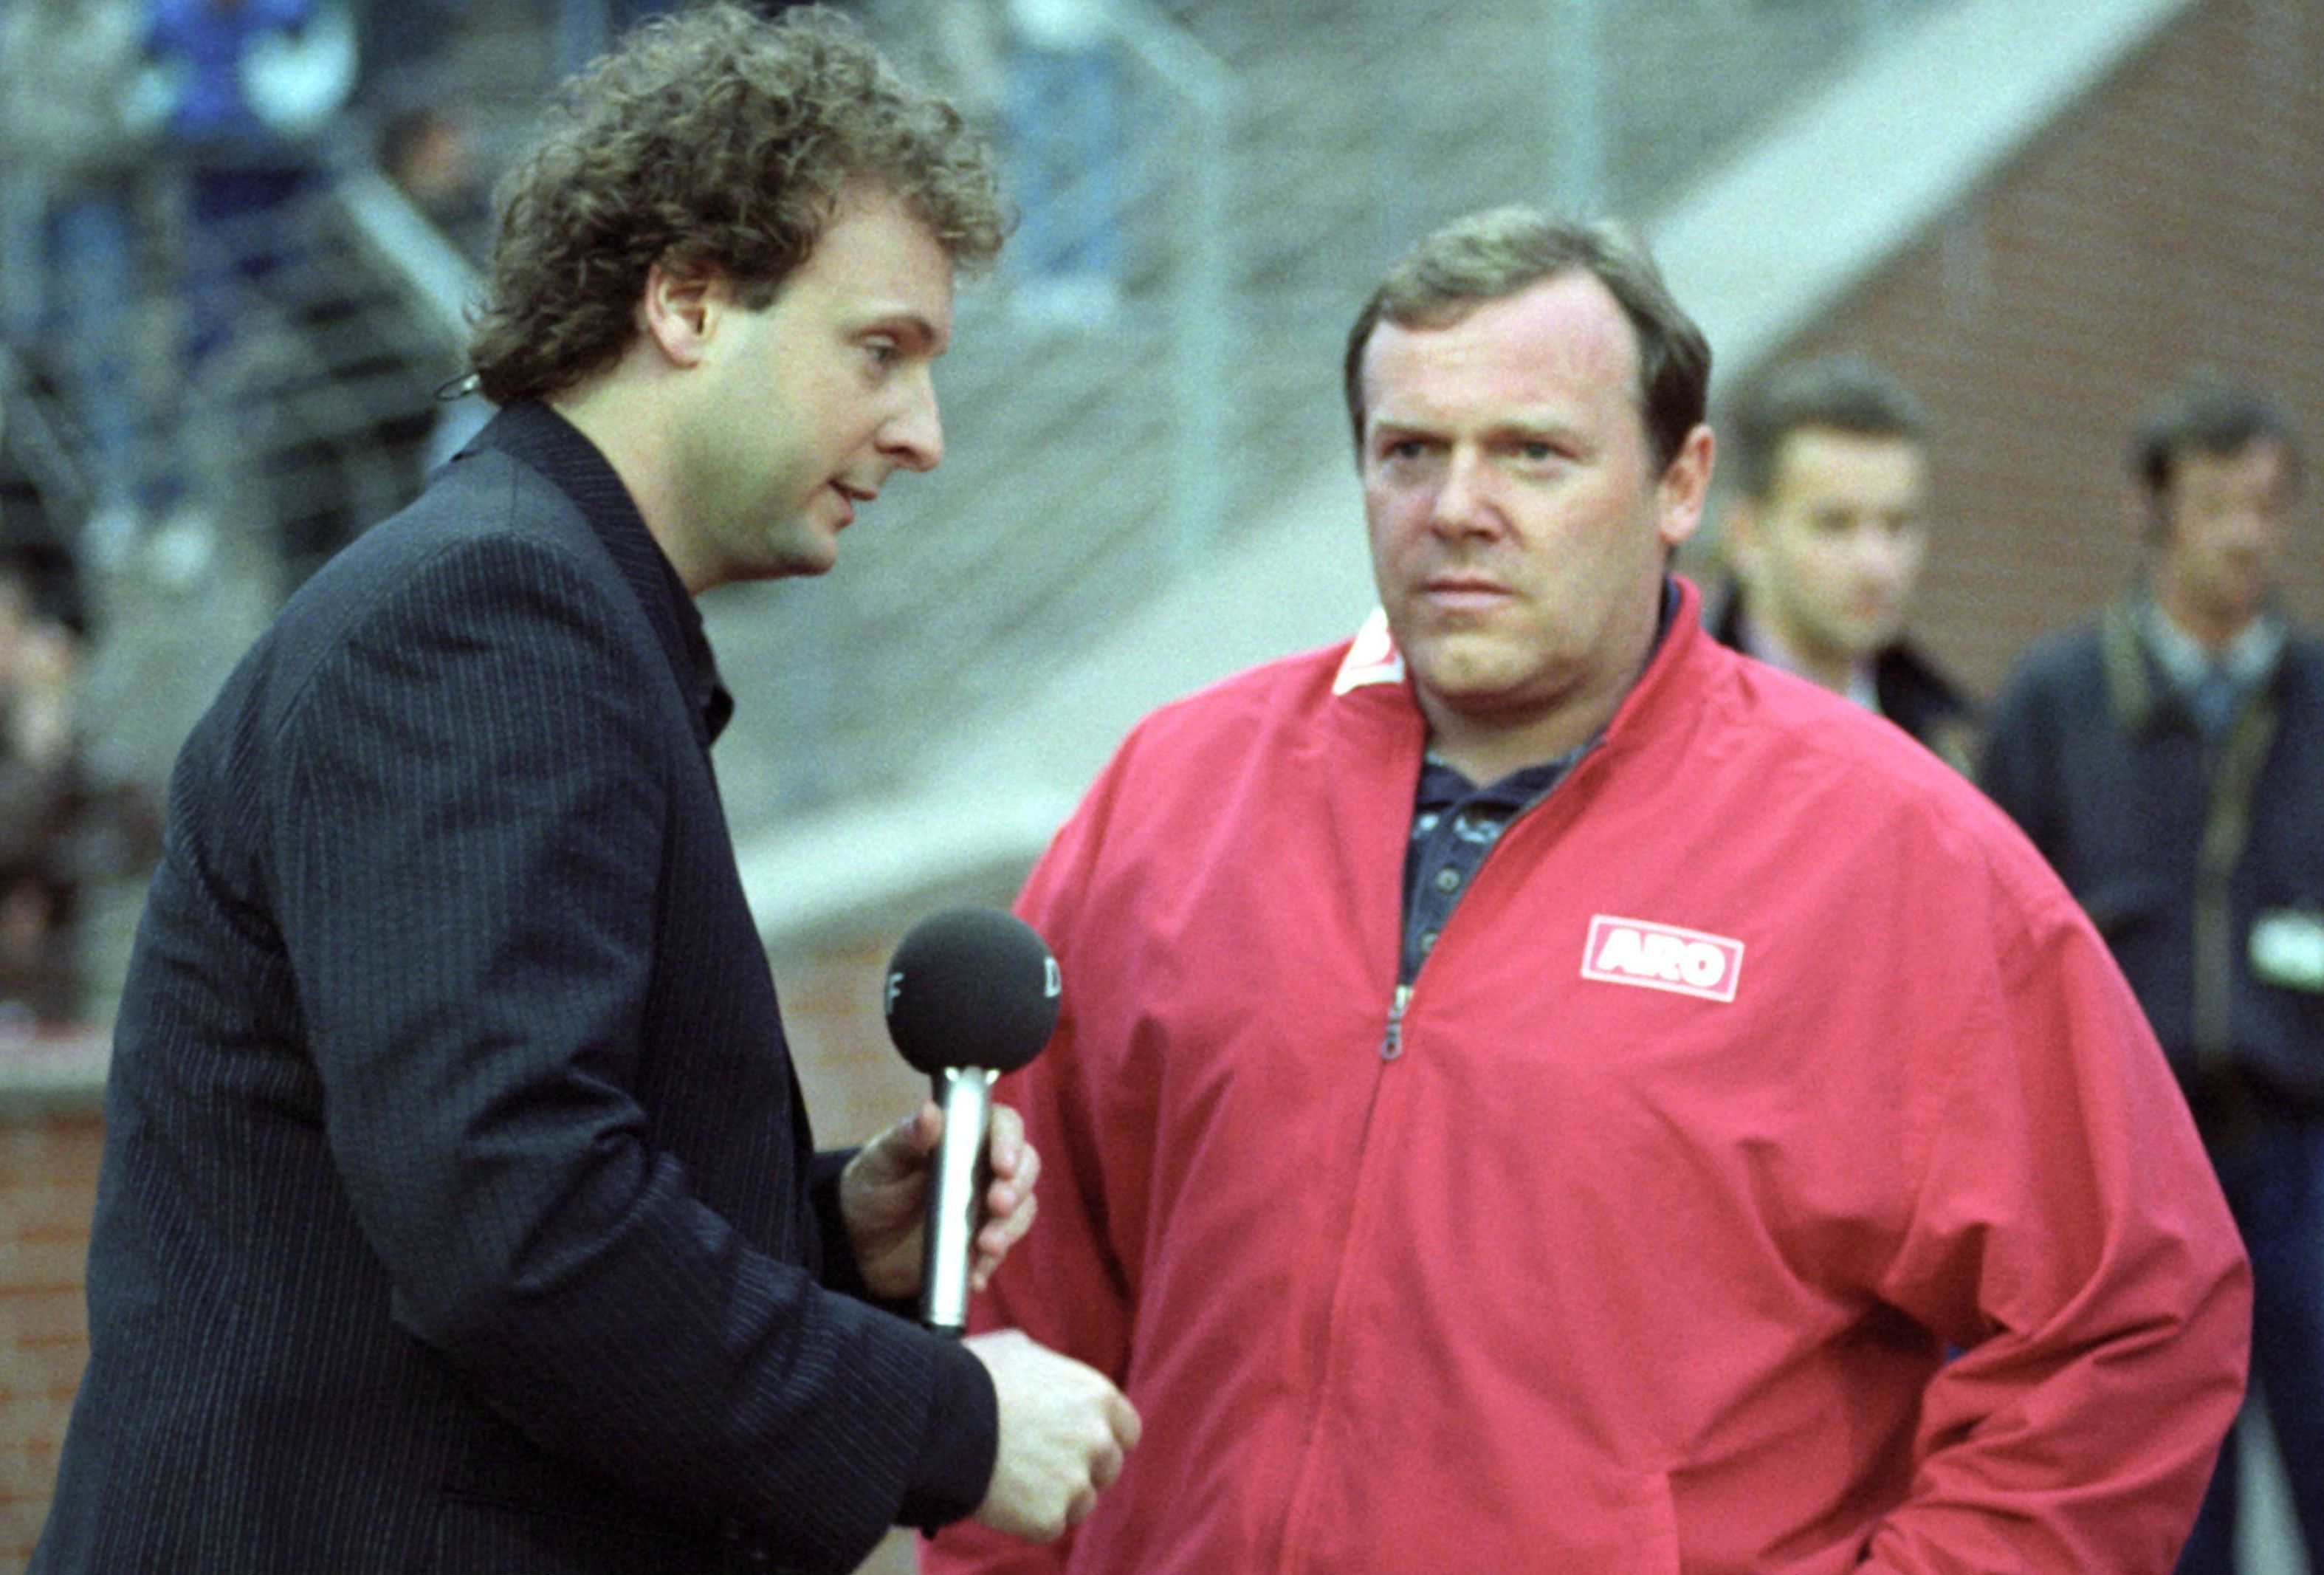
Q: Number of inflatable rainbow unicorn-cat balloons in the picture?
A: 0